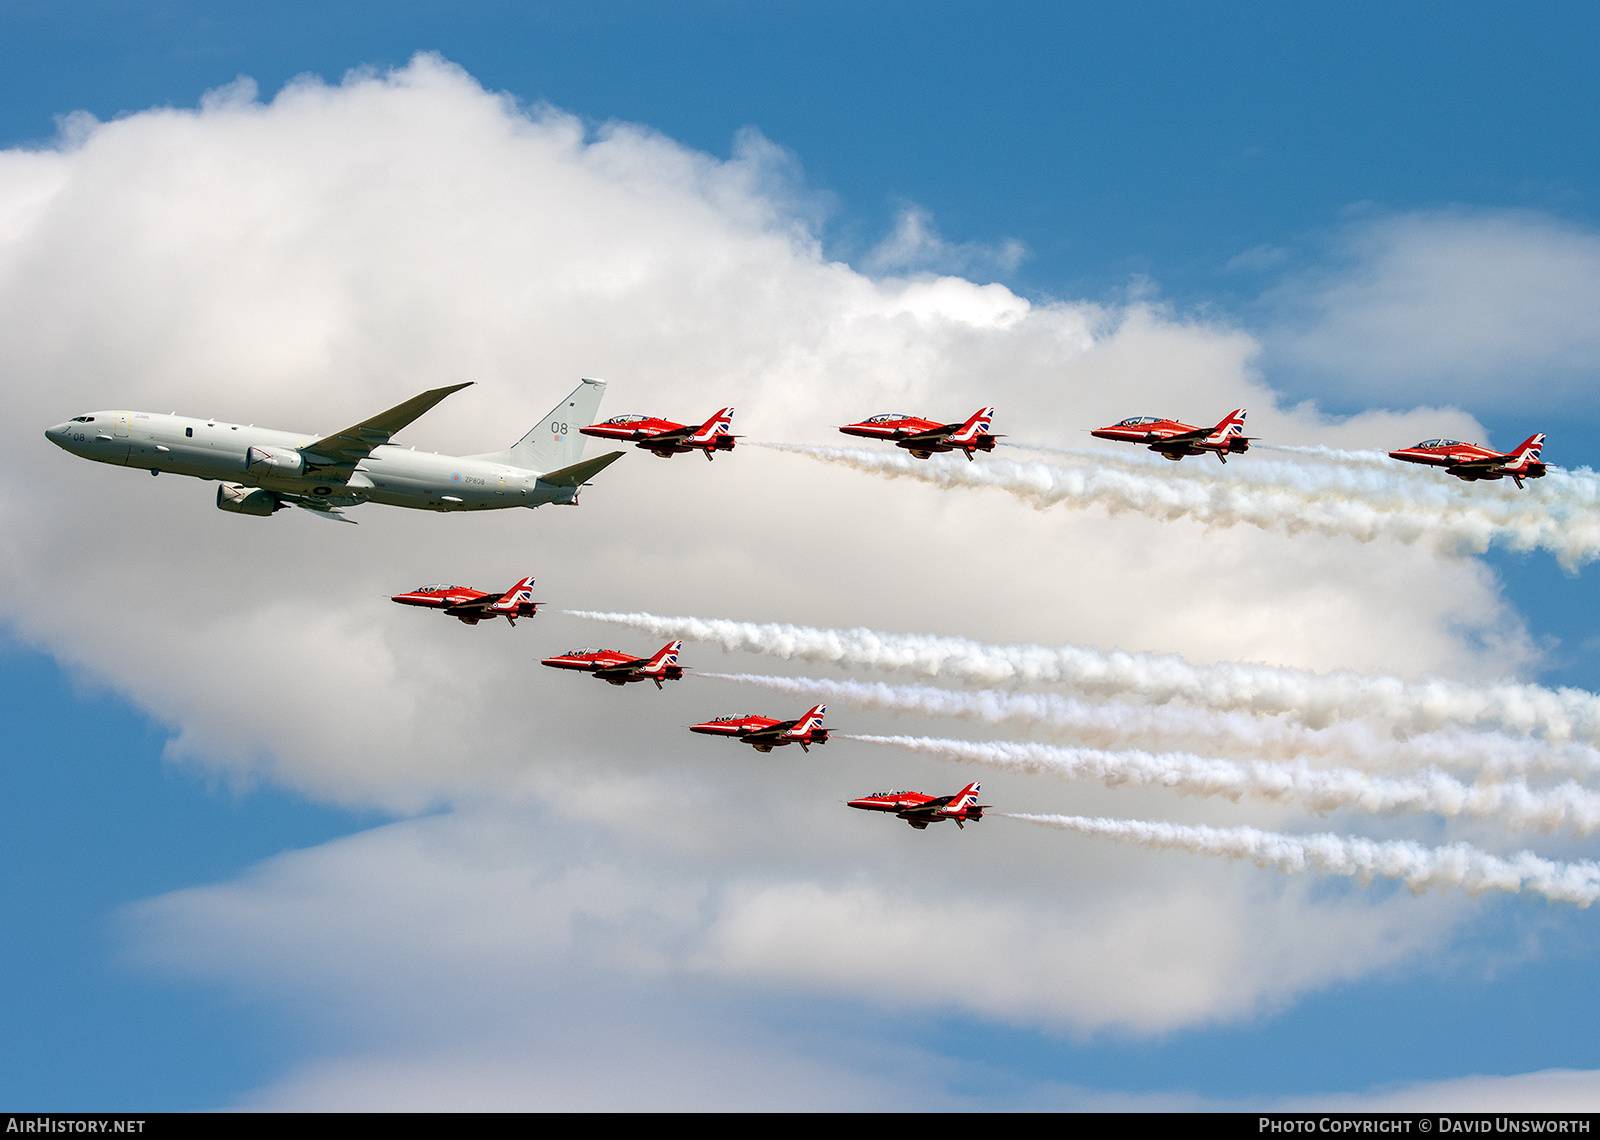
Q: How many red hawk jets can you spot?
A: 8